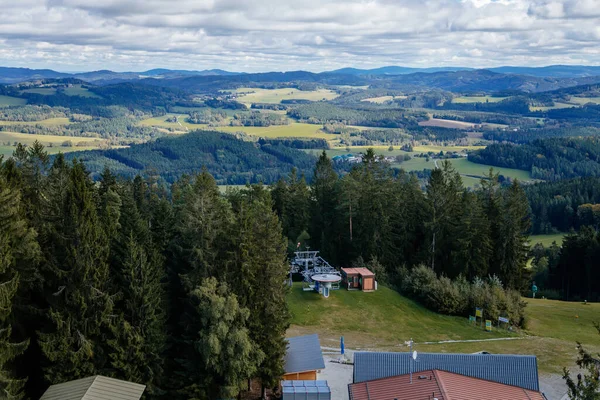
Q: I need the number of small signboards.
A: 4